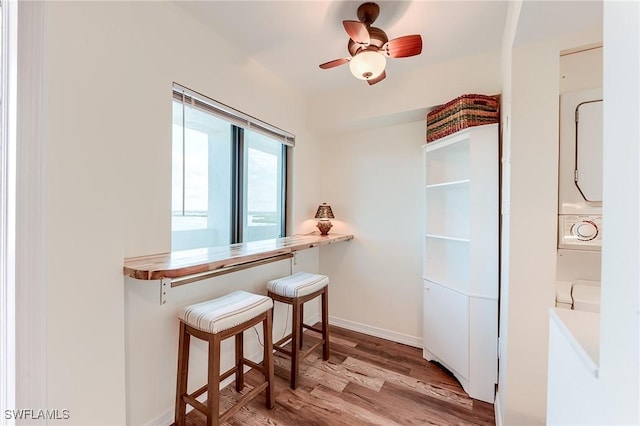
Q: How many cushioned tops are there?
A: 2